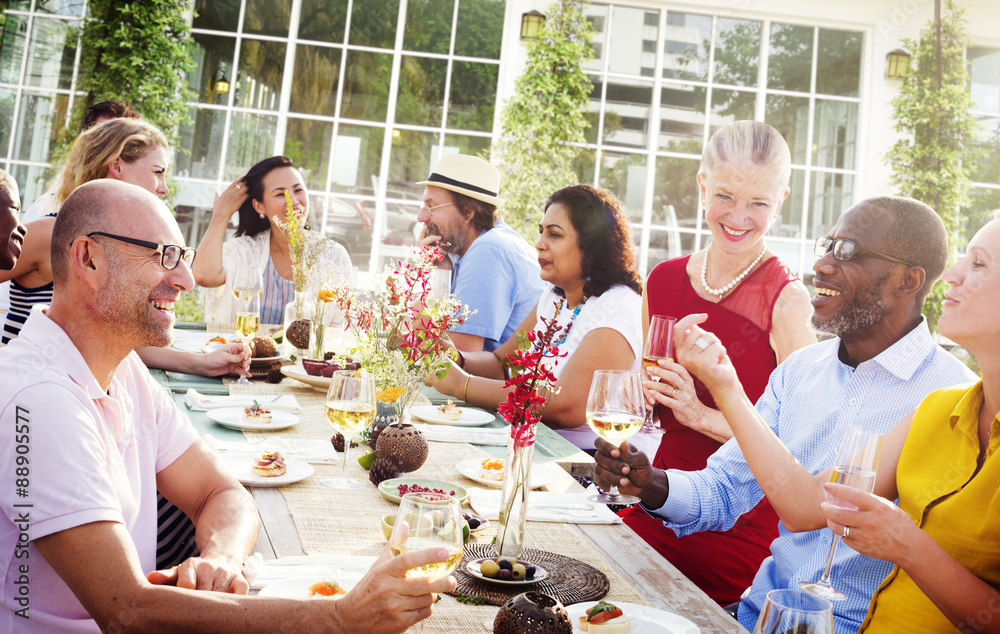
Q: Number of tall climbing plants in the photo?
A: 3